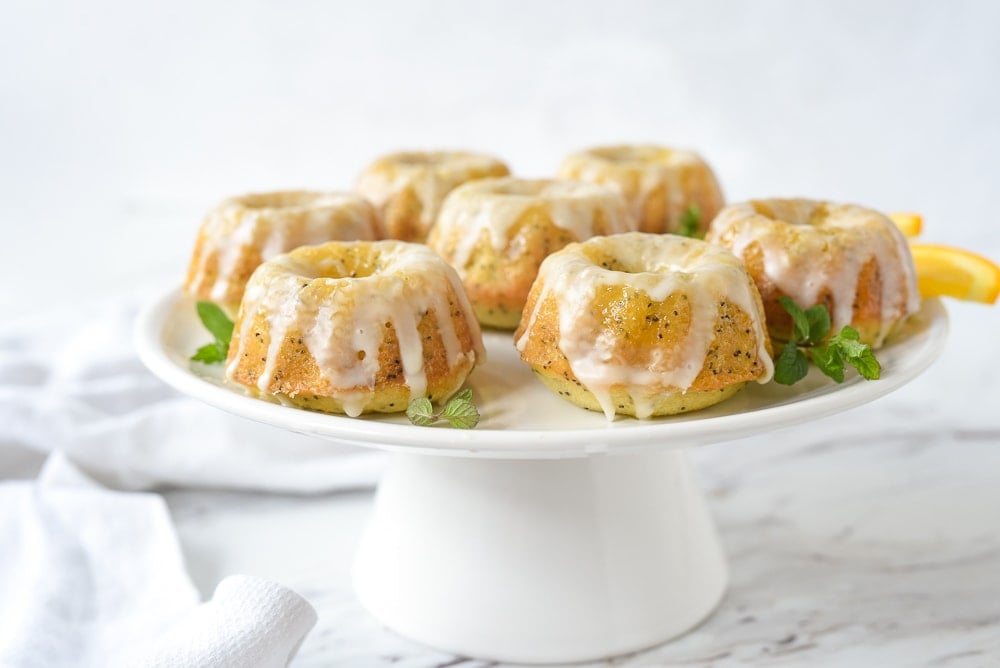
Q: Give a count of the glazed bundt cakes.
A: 7